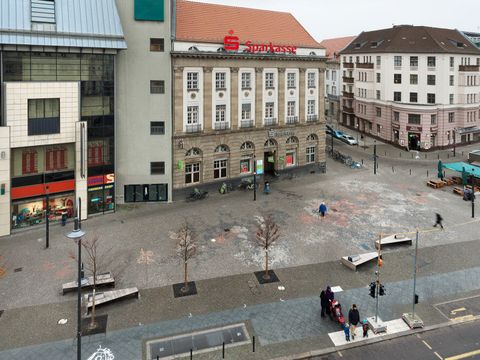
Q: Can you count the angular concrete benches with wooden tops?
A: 4